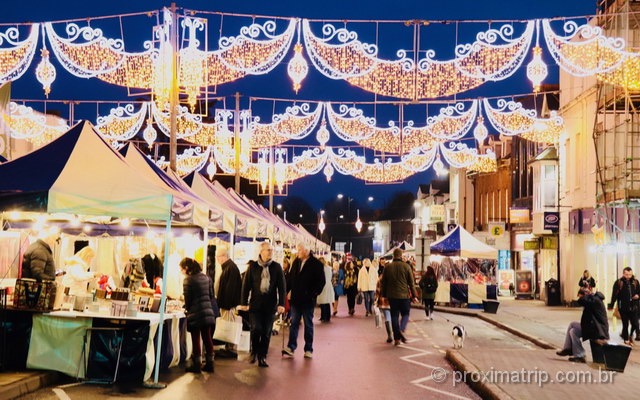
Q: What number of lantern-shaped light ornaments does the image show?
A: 11